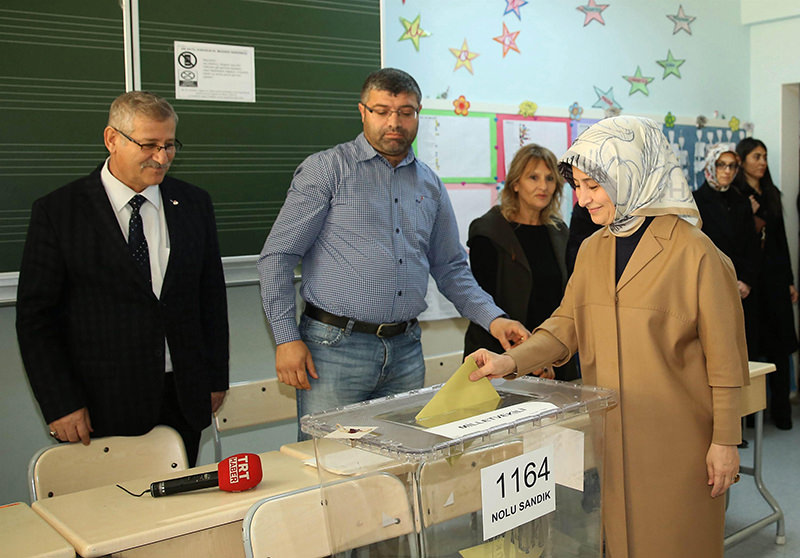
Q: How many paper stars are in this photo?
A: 9